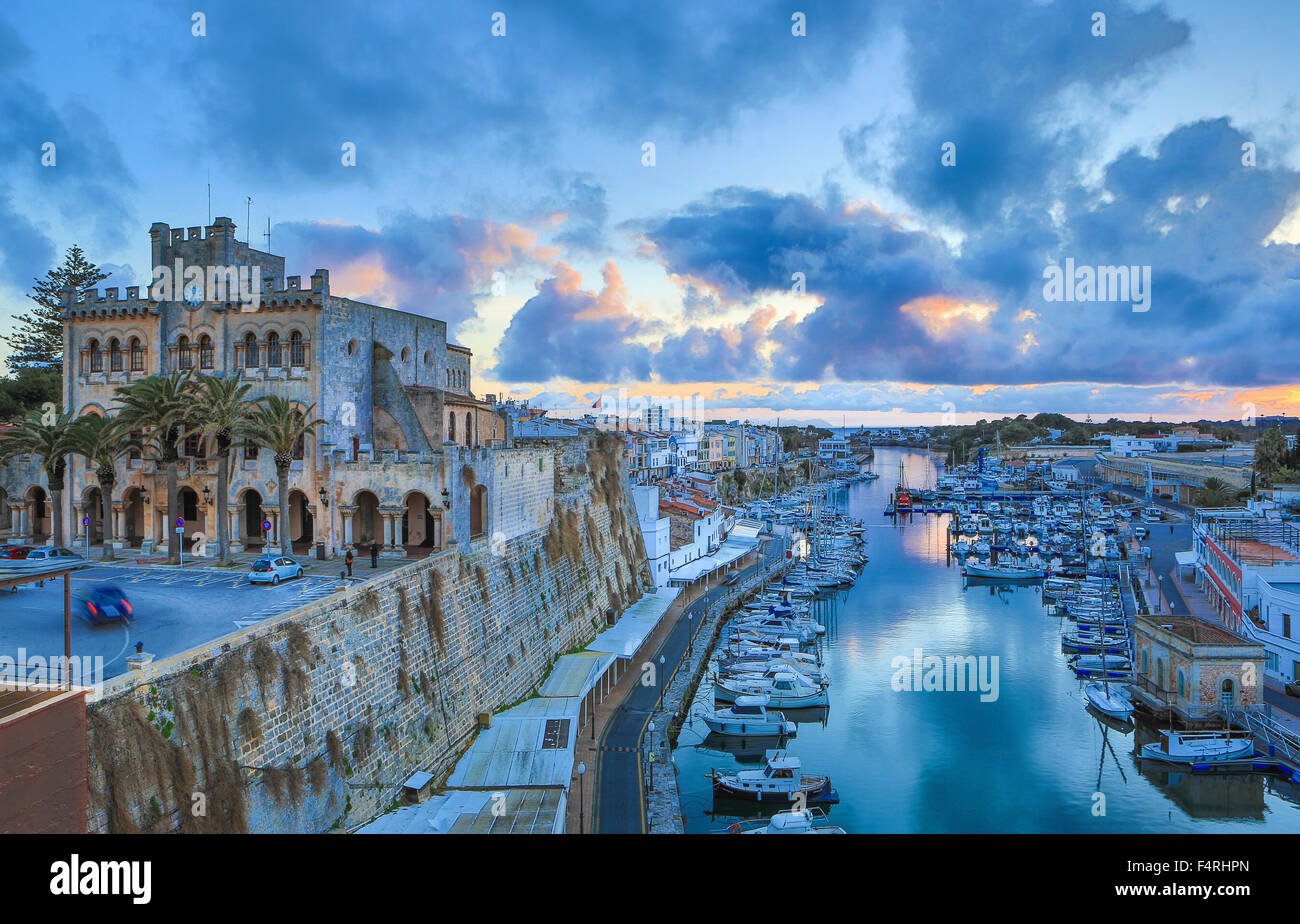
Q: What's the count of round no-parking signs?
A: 3